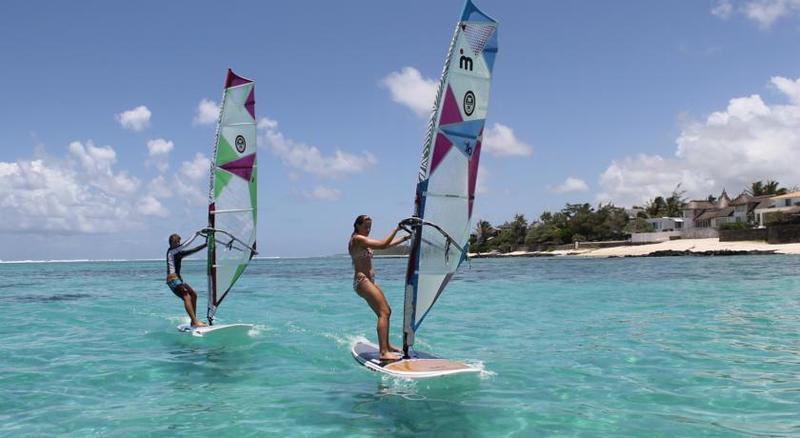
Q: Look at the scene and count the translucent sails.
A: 2